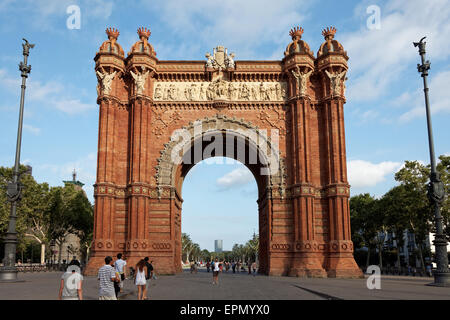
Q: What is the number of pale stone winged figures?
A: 4